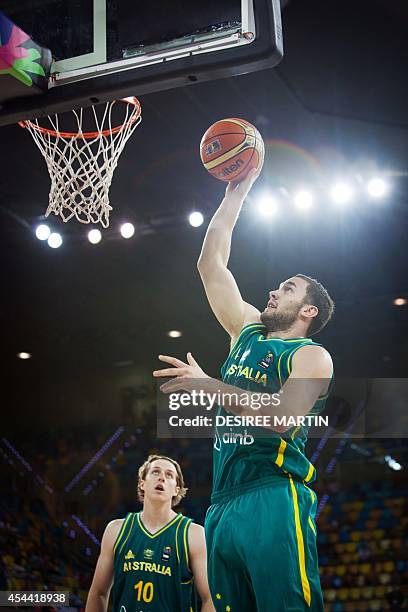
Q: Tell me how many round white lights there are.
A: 9